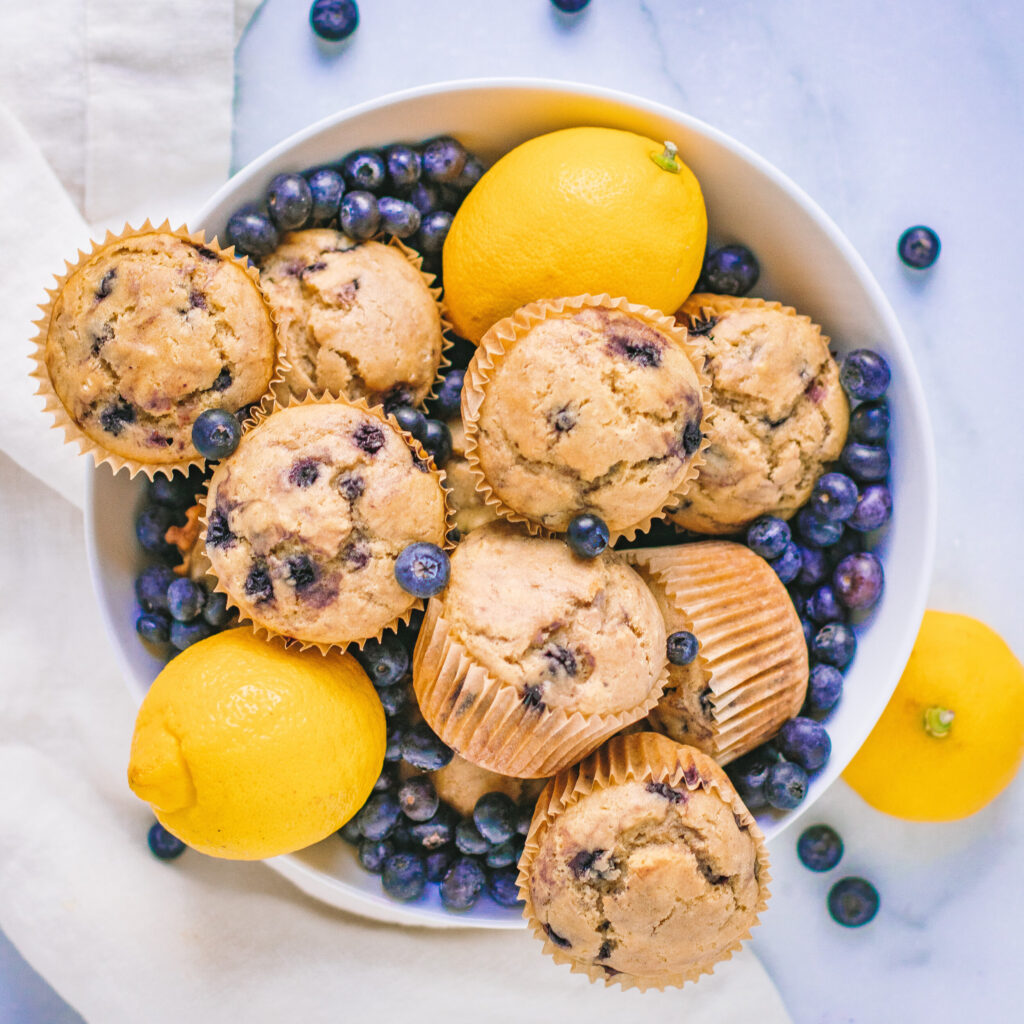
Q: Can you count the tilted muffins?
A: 2